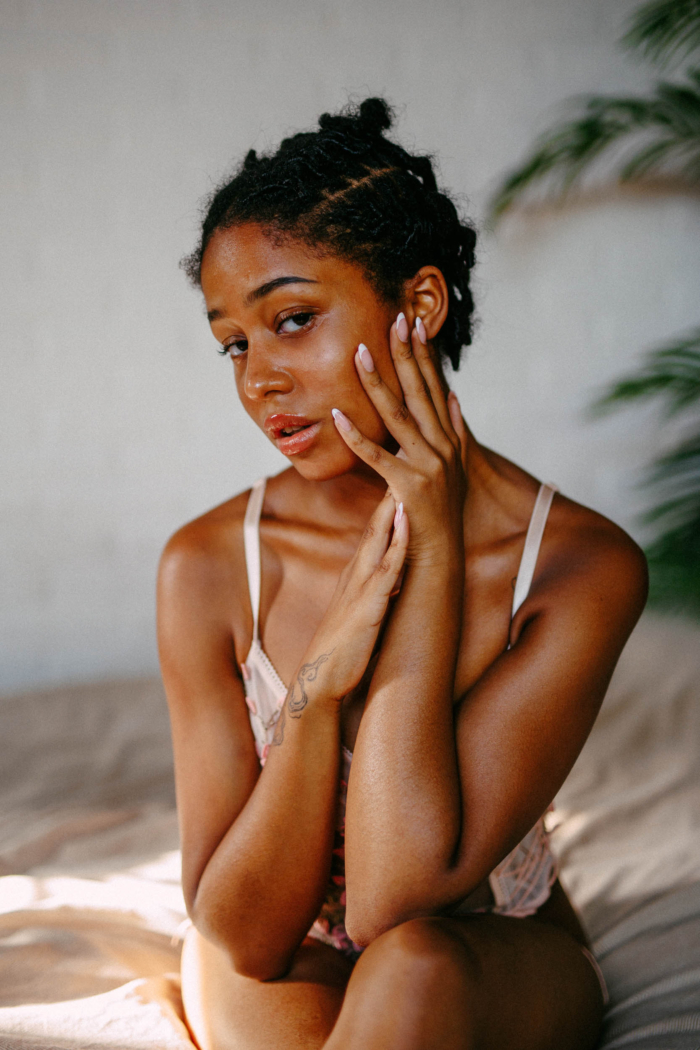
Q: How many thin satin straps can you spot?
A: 2